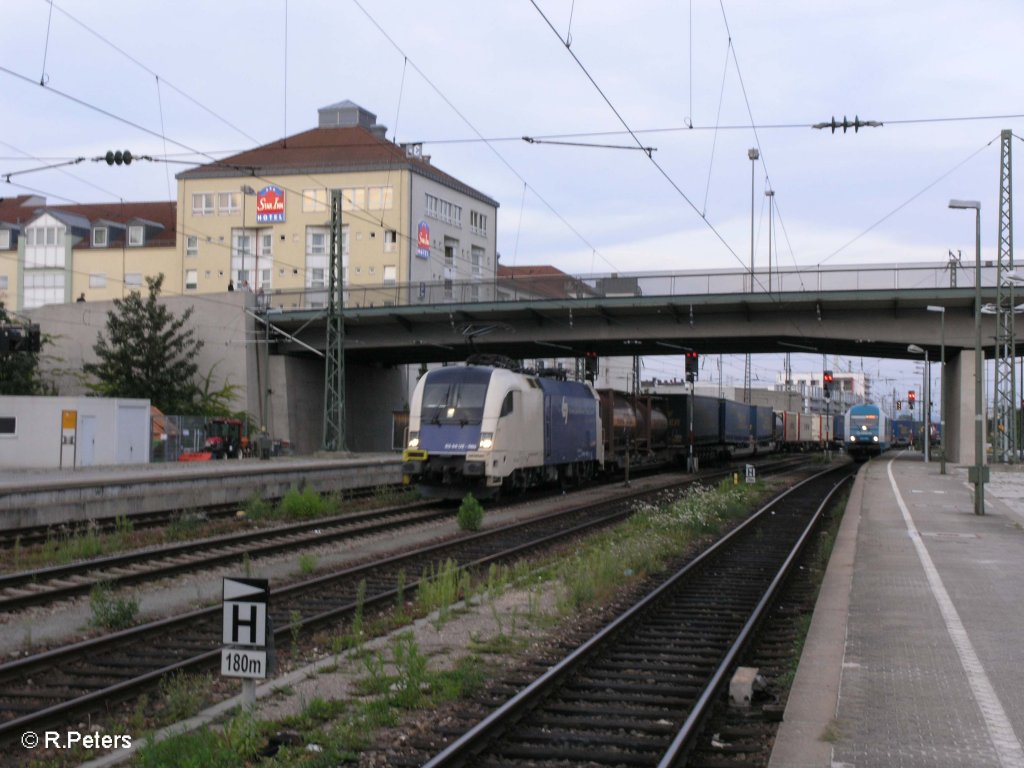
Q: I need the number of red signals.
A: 4